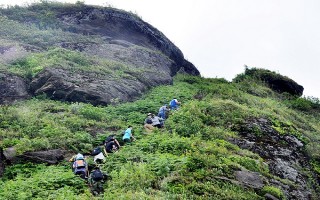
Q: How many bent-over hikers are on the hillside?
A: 9